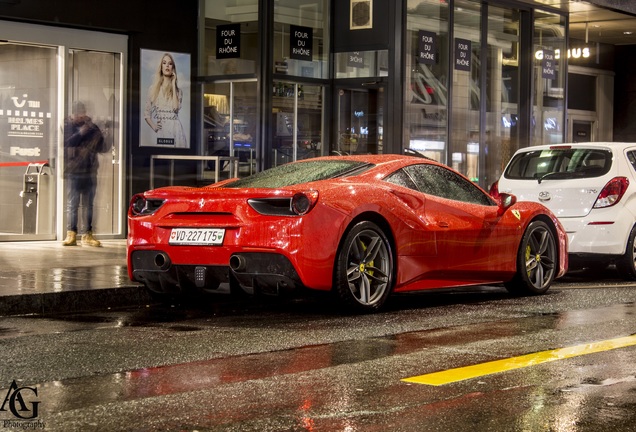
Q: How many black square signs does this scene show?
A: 5